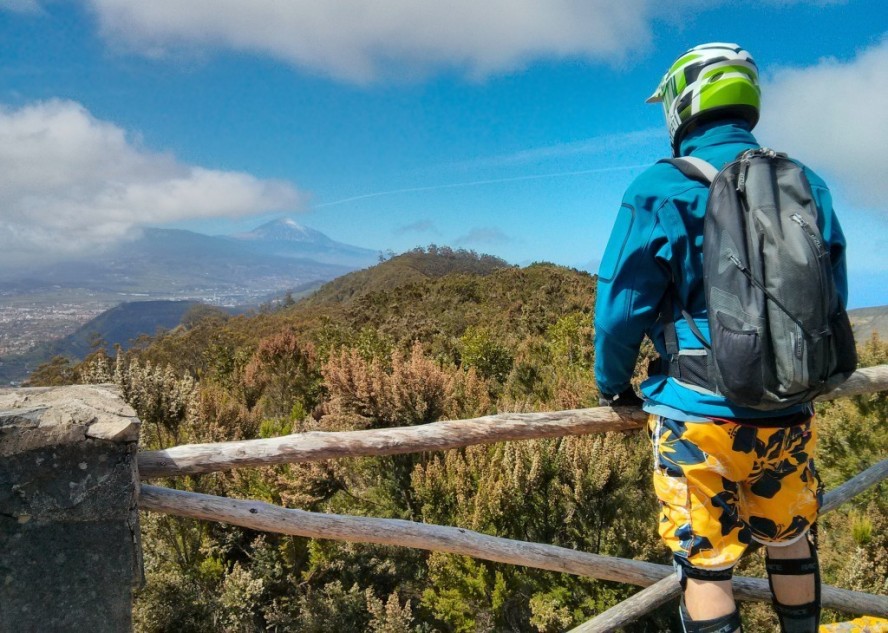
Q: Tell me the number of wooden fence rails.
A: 3